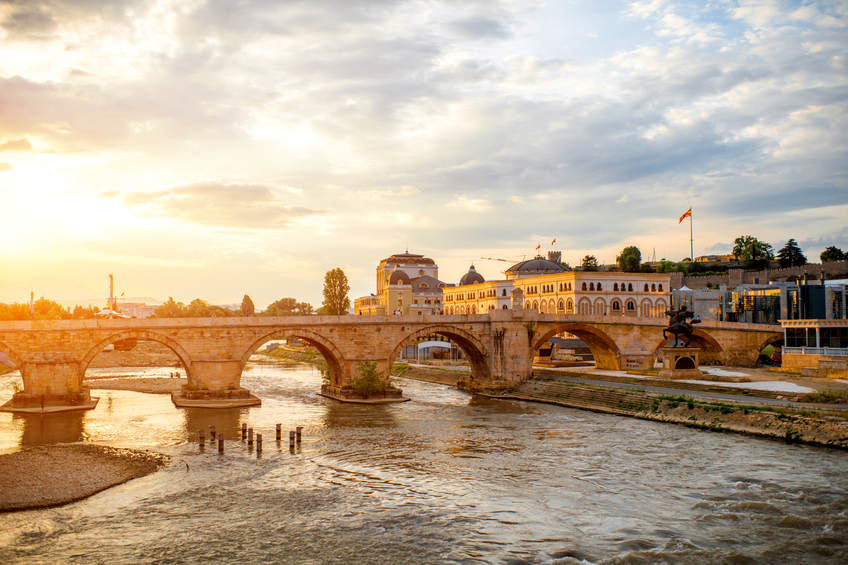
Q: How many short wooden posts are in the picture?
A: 9